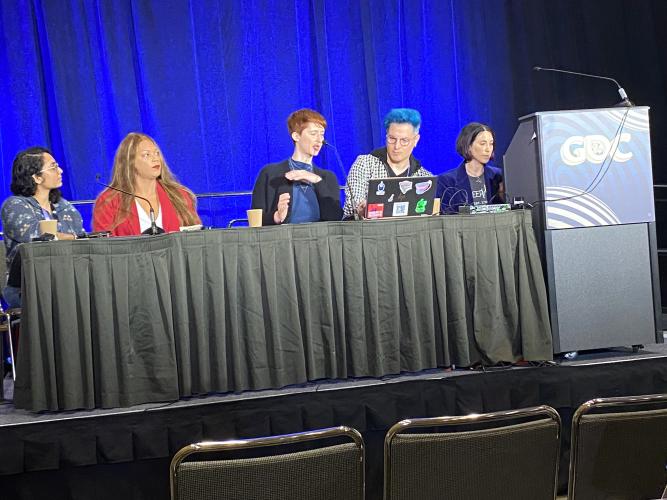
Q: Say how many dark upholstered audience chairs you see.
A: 3